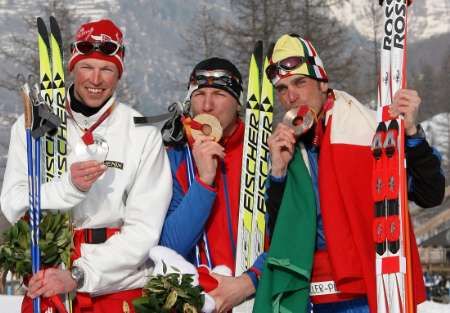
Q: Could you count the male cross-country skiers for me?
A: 3